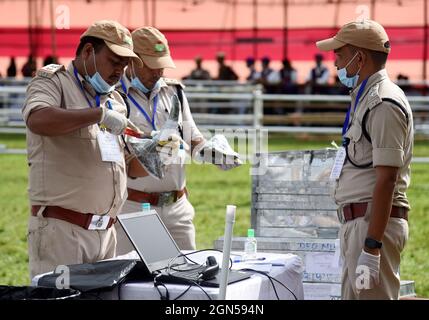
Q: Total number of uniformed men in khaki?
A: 3